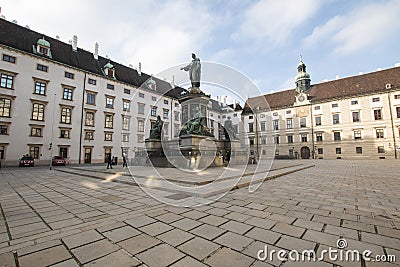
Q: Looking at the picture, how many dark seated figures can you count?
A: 3